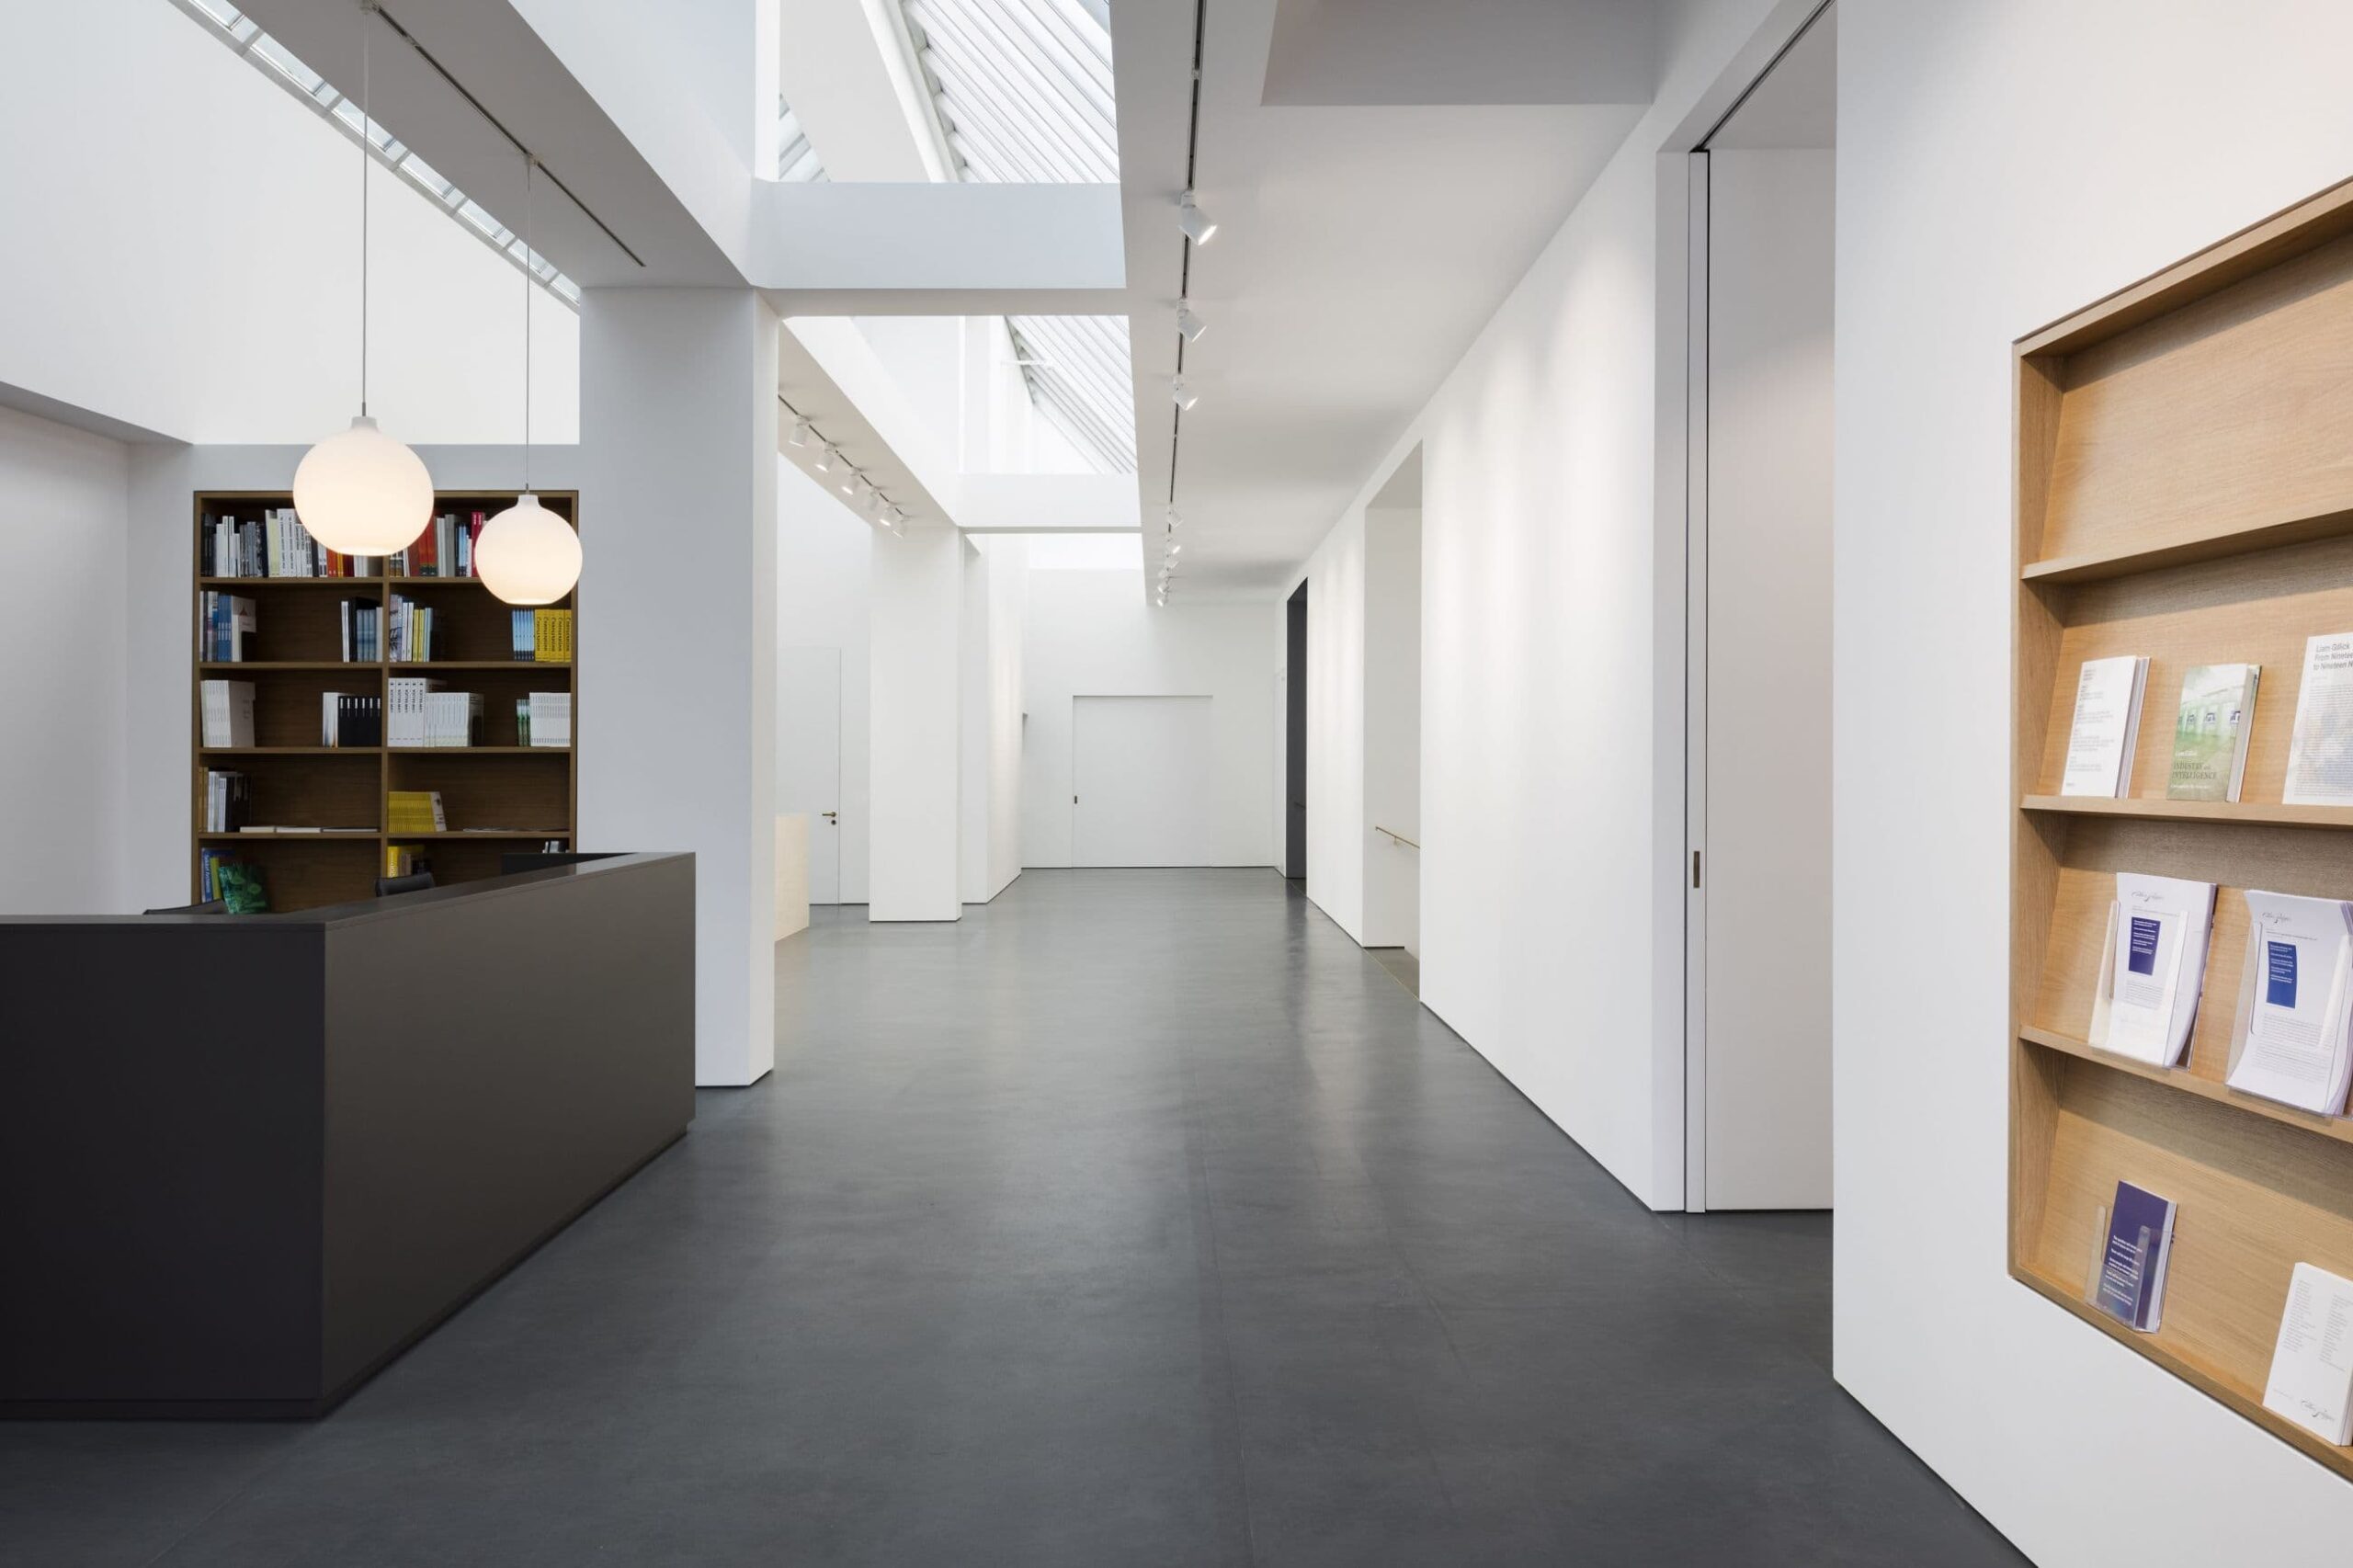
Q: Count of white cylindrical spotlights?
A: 15